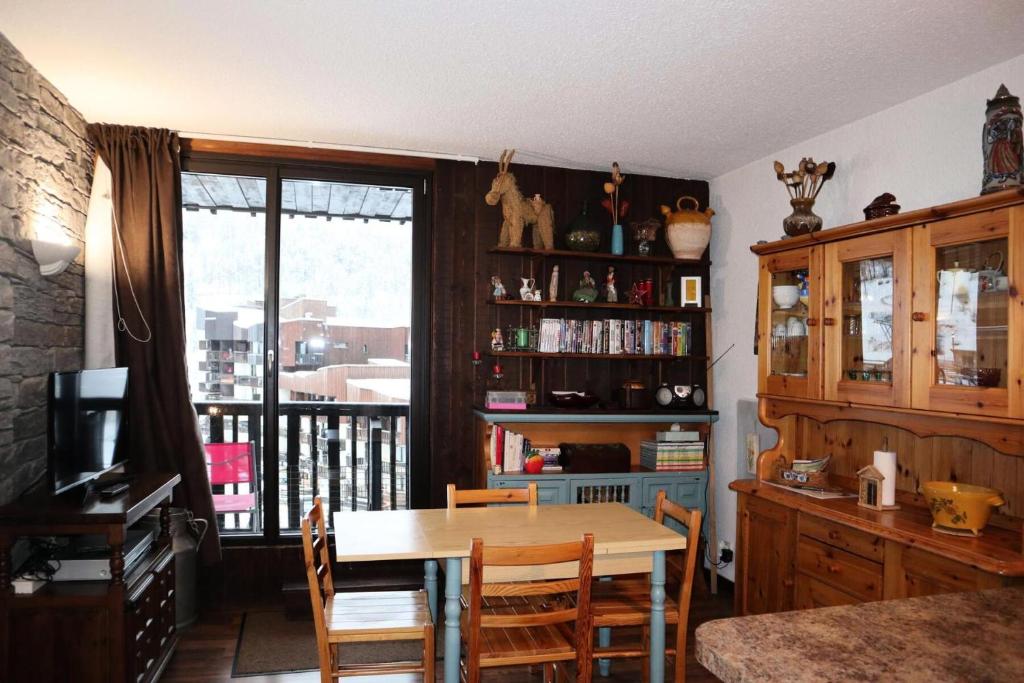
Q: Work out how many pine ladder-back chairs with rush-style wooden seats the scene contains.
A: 4